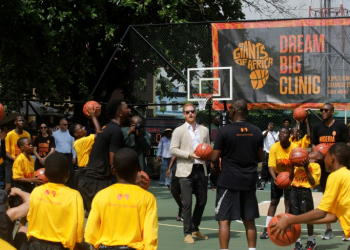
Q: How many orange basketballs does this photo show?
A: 10